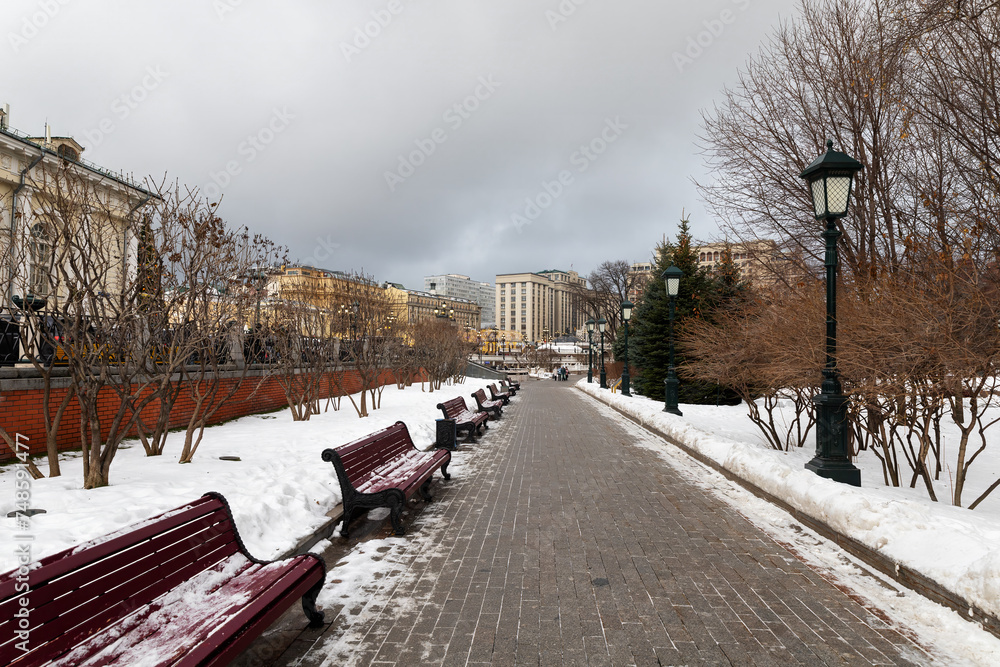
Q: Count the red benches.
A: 7